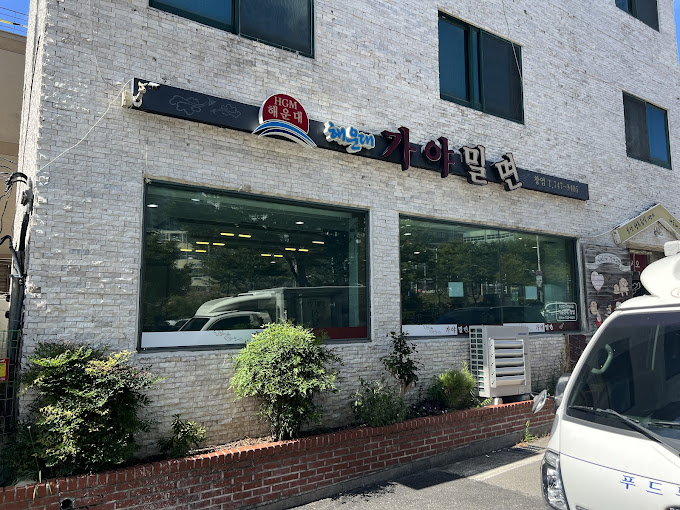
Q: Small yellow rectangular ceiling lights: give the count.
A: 11